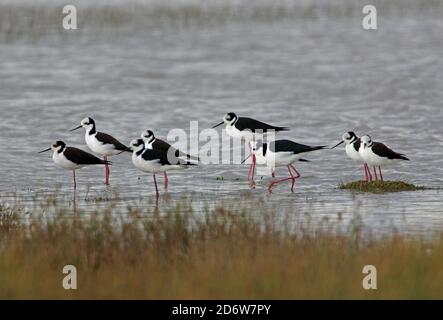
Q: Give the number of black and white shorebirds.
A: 8